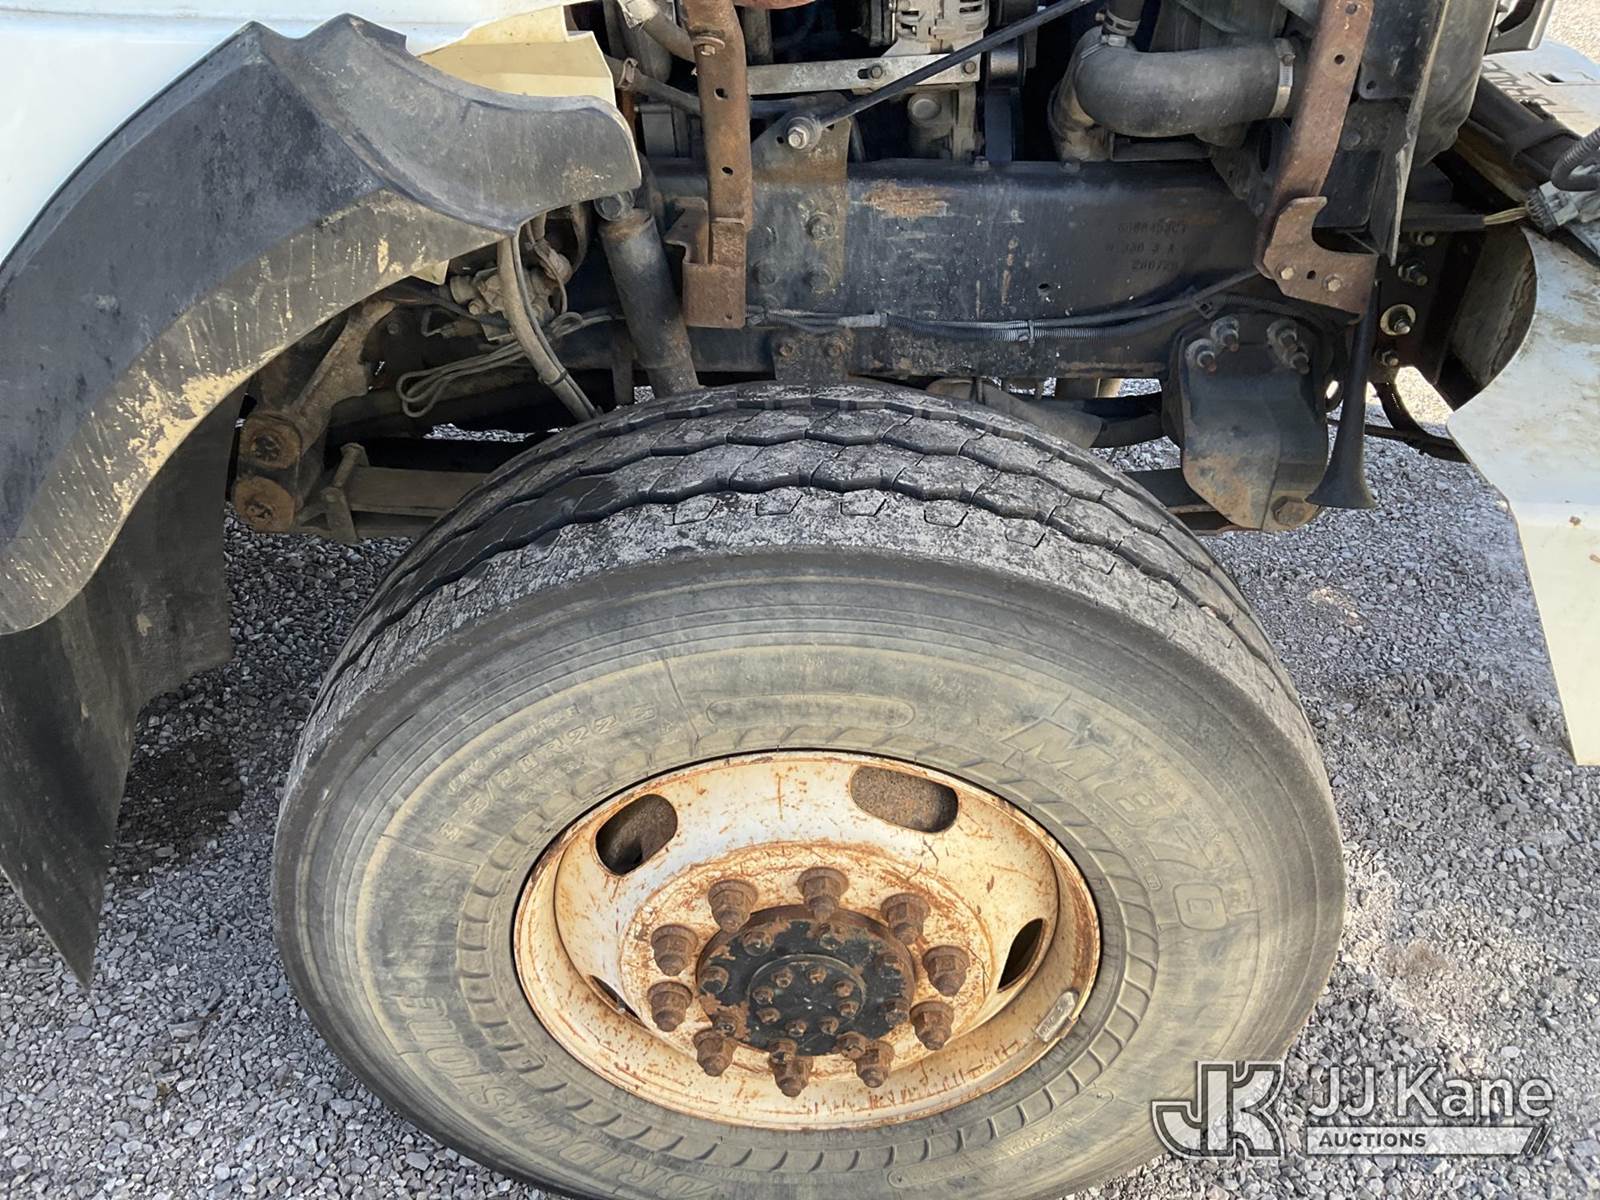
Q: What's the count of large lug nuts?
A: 10